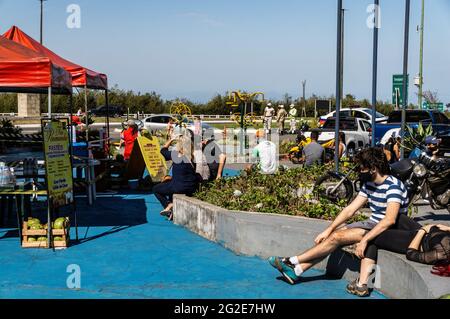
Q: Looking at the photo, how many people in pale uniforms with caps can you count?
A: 3